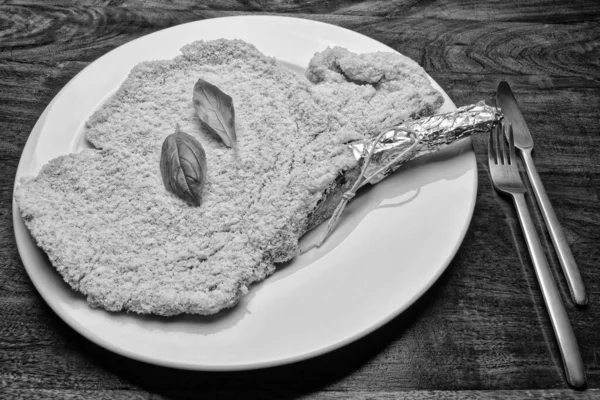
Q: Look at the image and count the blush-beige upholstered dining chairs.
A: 0